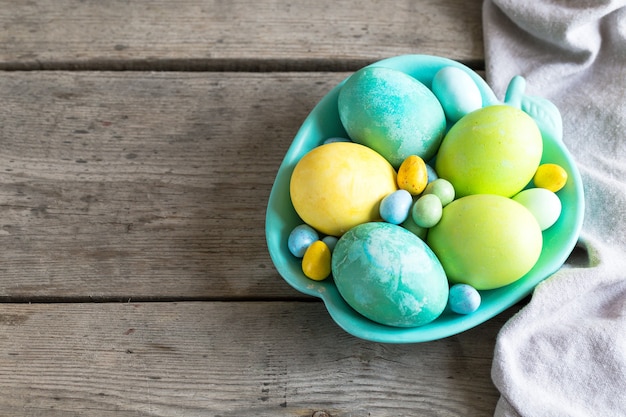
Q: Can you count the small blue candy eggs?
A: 6